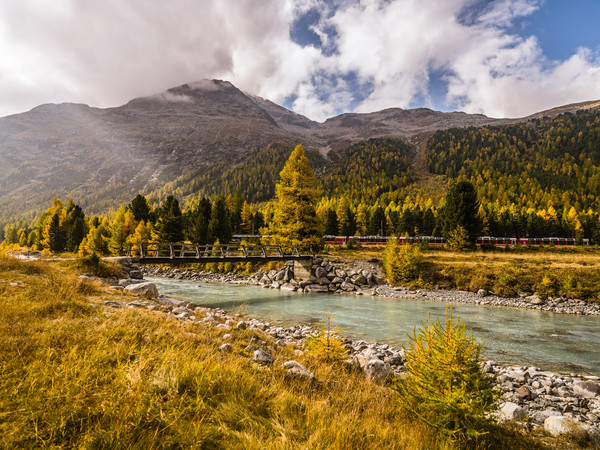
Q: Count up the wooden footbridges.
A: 1